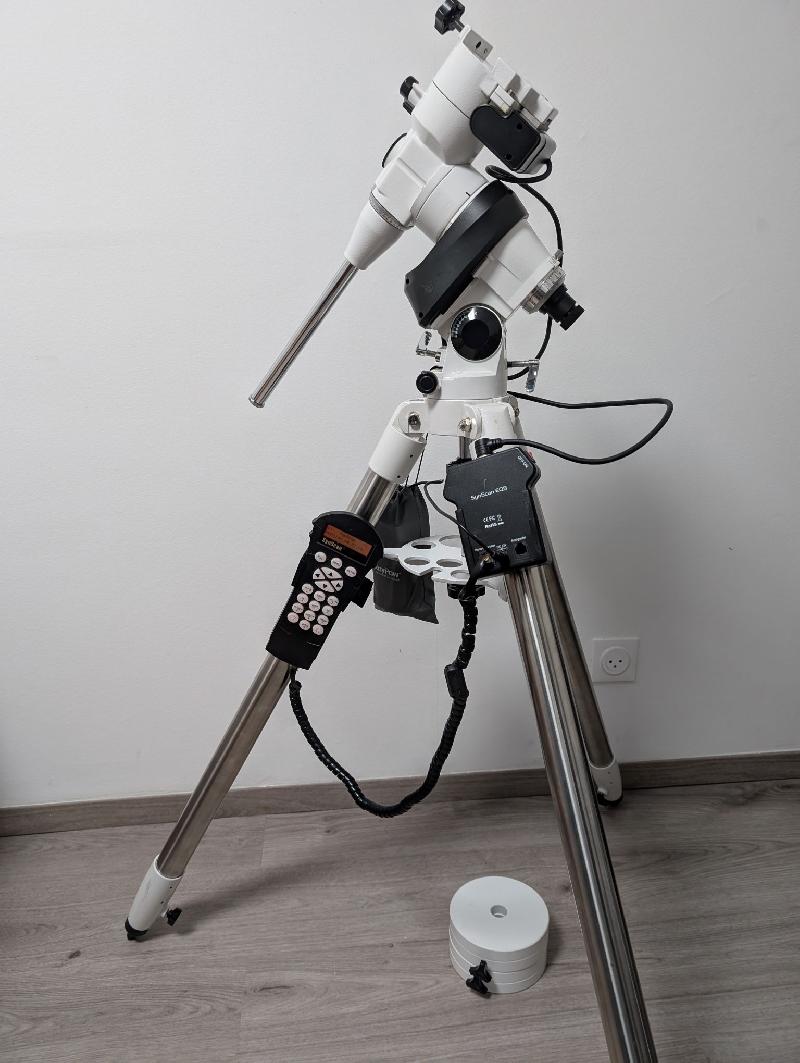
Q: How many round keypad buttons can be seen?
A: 15